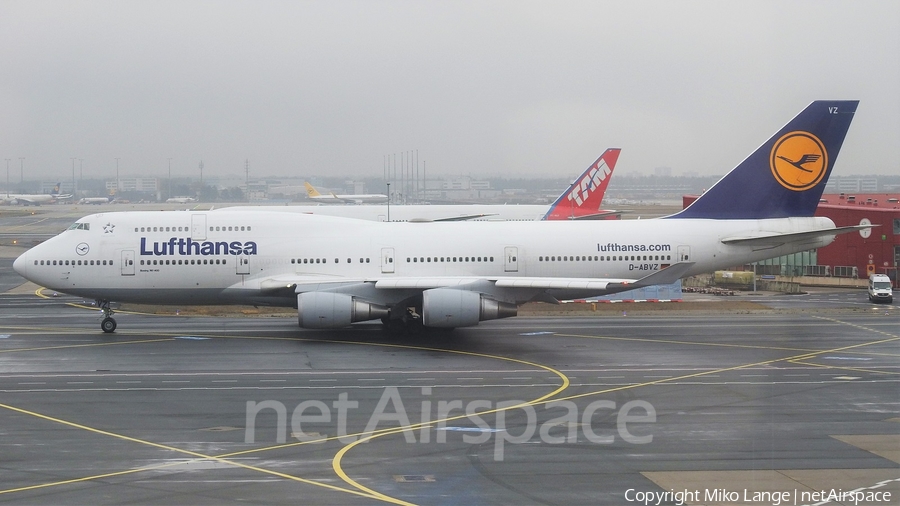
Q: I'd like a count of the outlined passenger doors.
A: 6